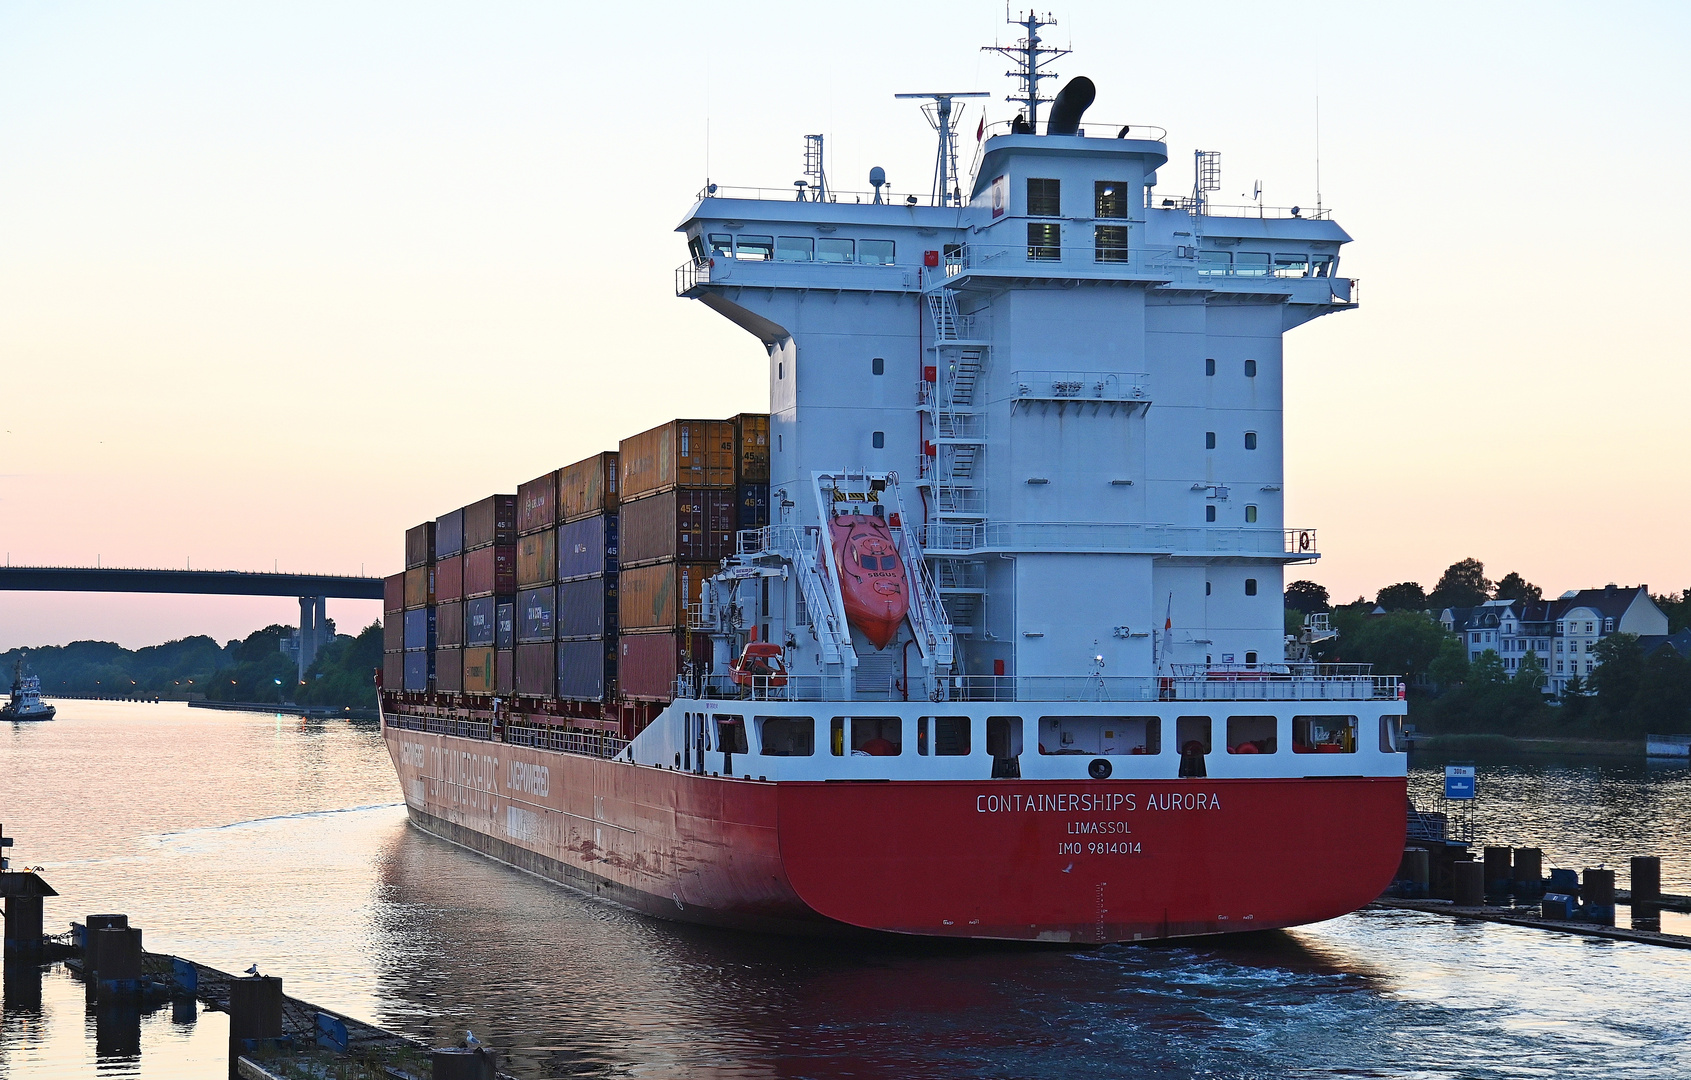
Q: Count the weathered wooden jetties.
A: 2